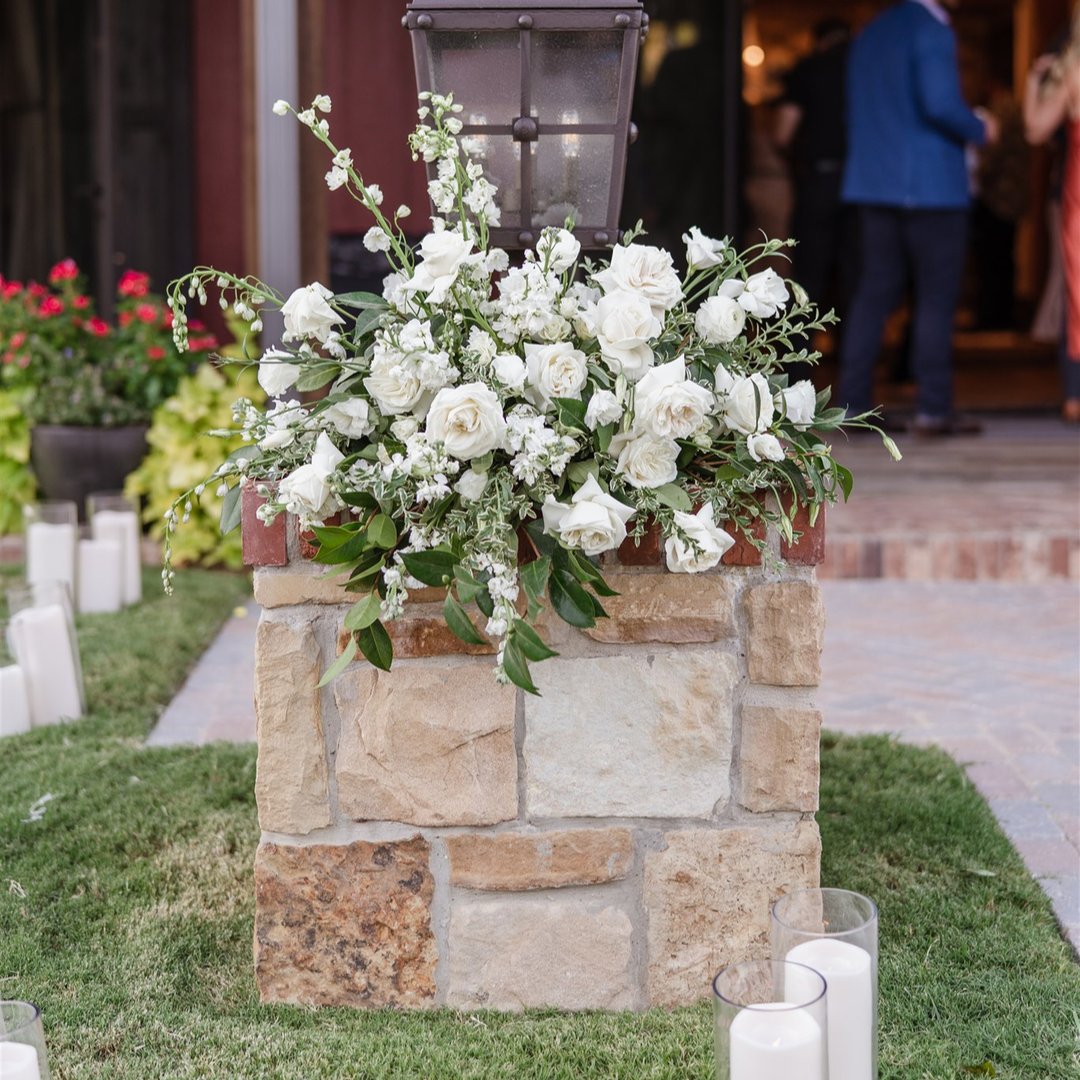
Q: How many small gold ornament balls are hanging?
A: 0